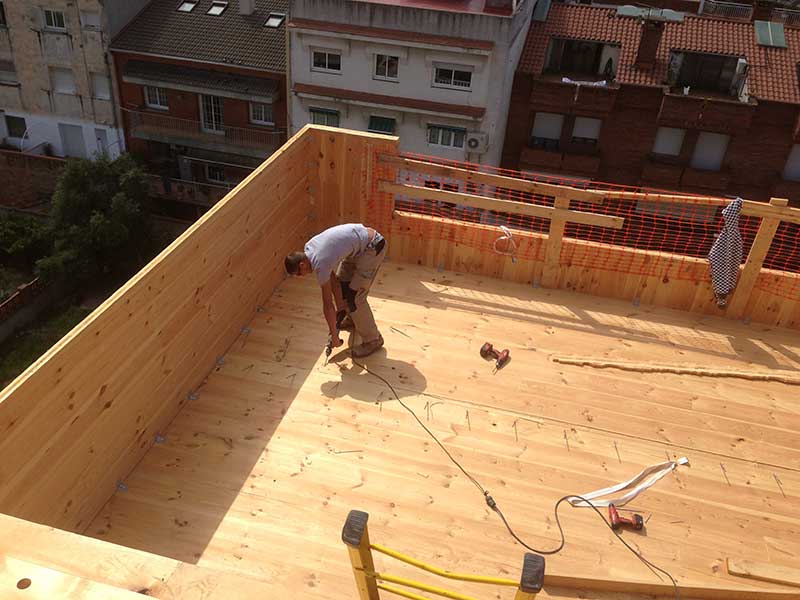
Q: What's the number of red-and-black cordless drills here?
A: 2